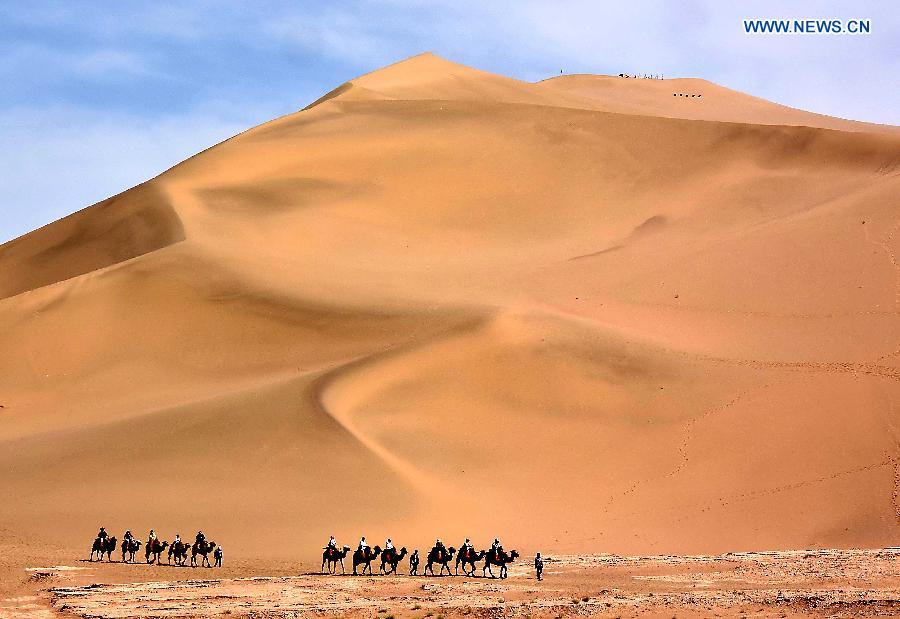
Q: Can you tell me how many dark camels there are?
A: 11